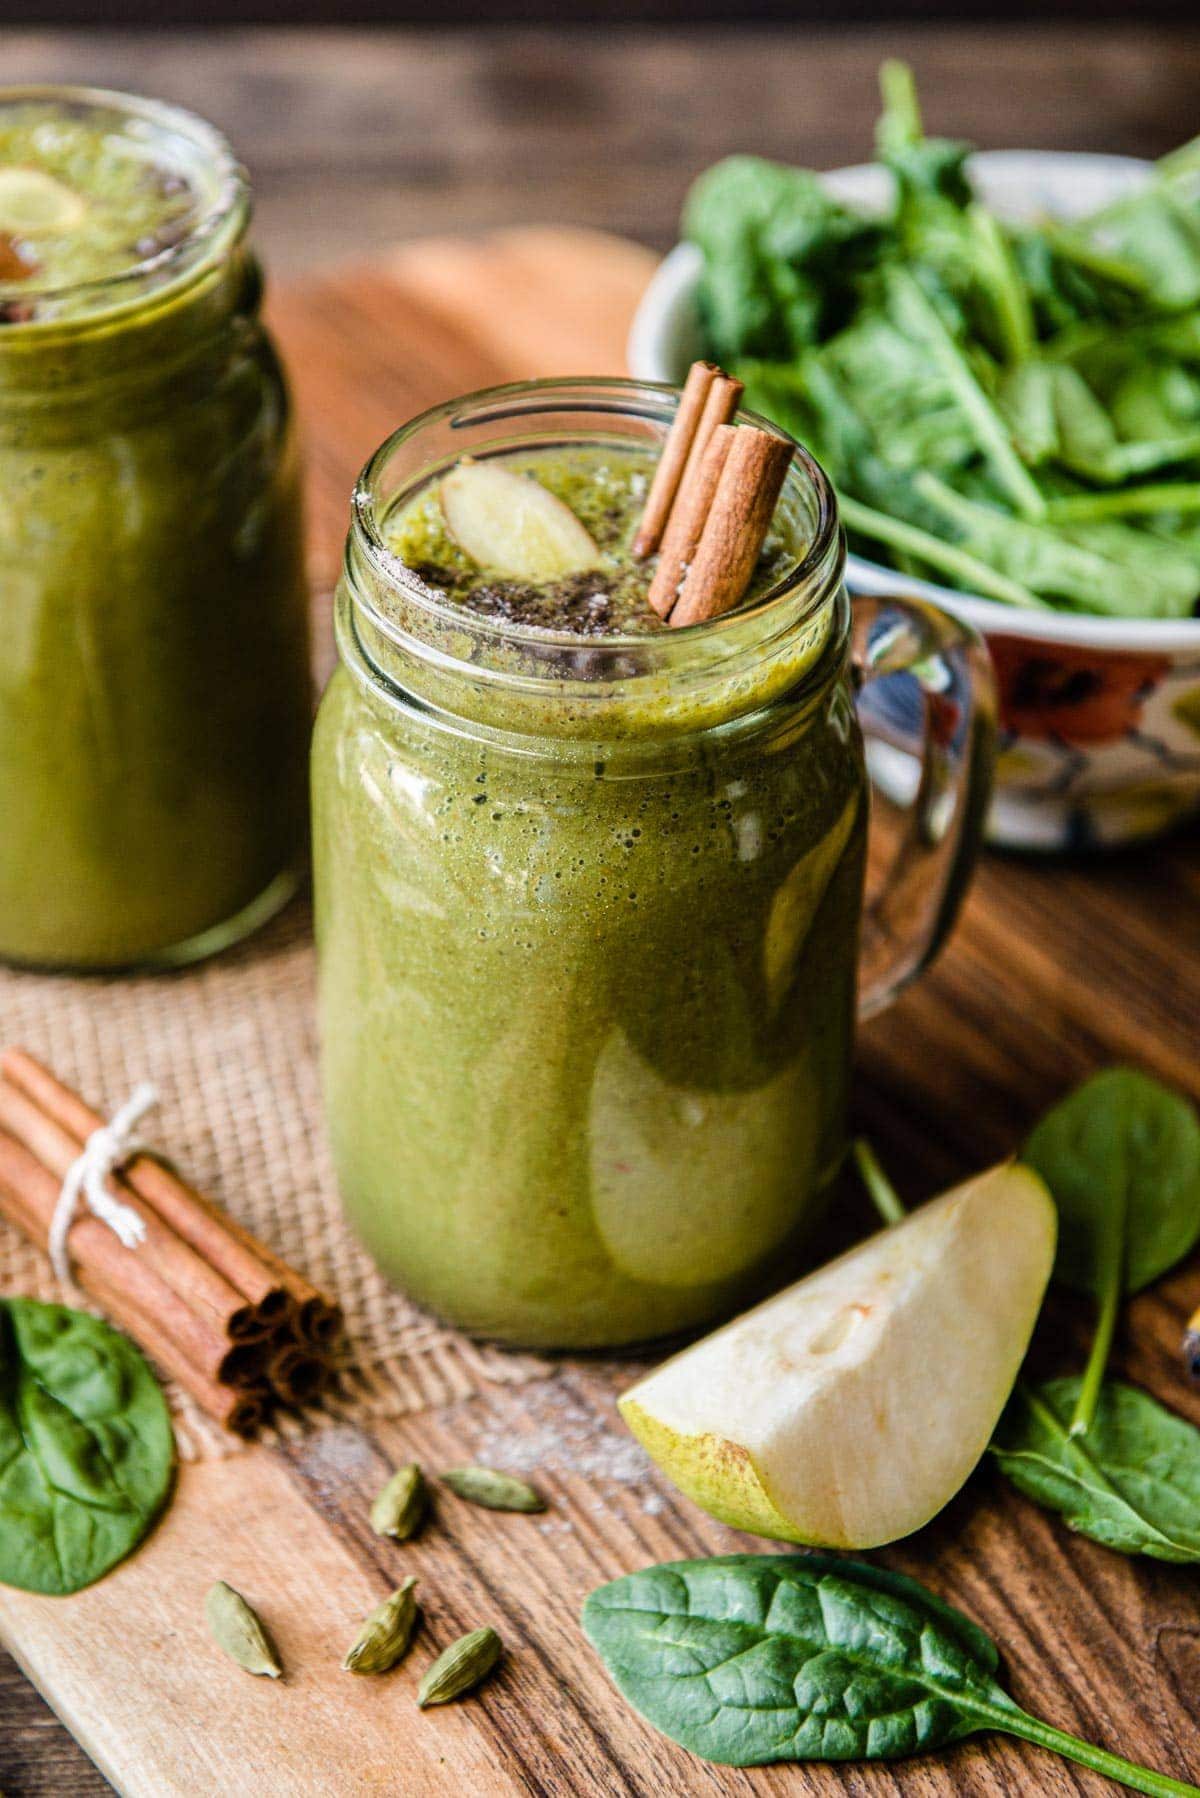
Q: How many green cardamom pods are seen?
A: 5